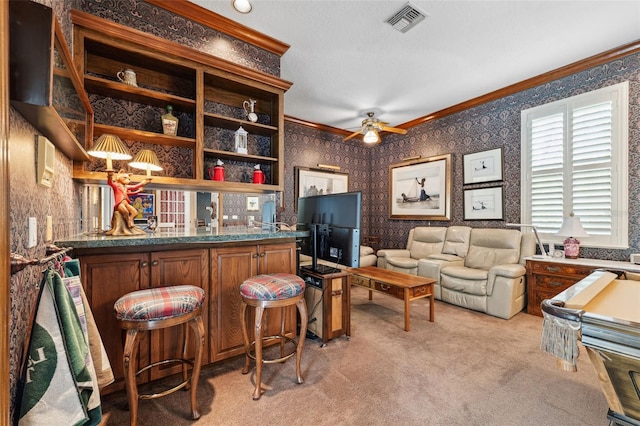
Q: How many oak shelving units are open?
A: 2